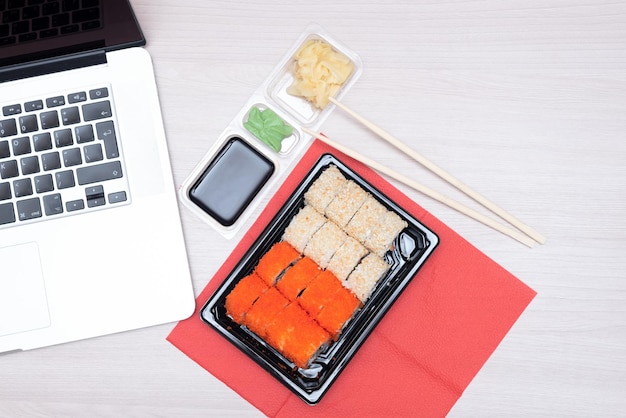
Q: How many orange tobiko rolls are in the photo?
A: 8